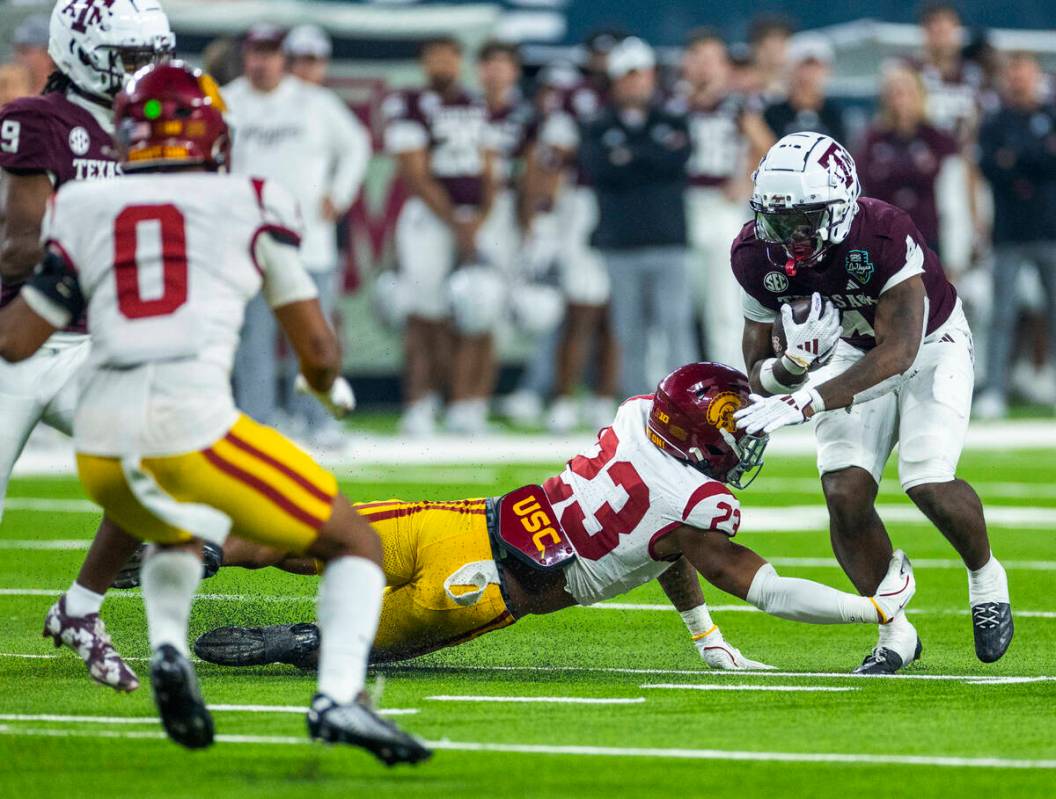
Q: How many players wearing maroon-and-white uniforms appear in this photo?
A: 2